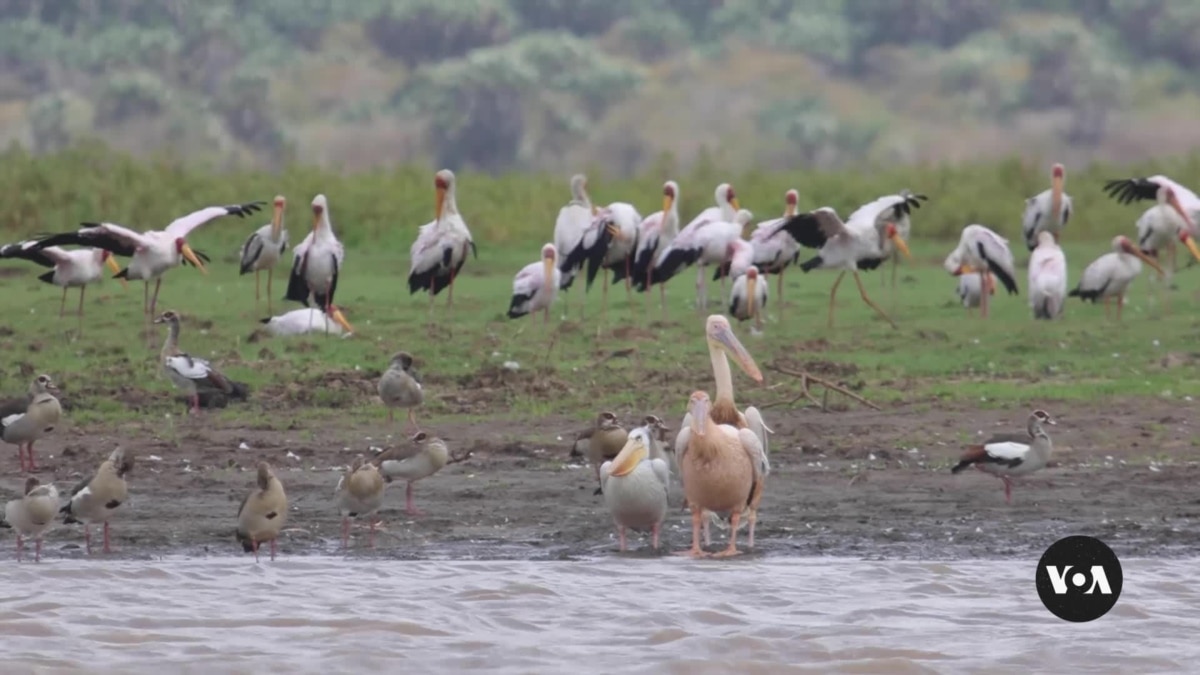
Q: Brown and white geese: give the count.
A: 11